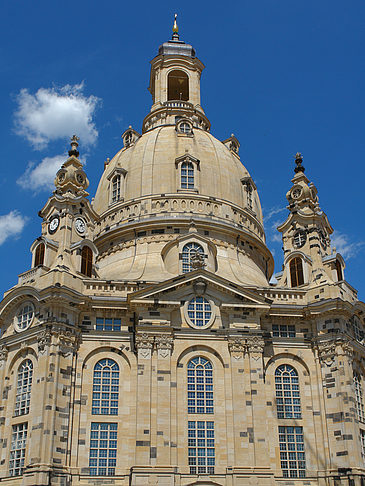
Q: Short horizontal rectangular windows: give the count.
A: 2